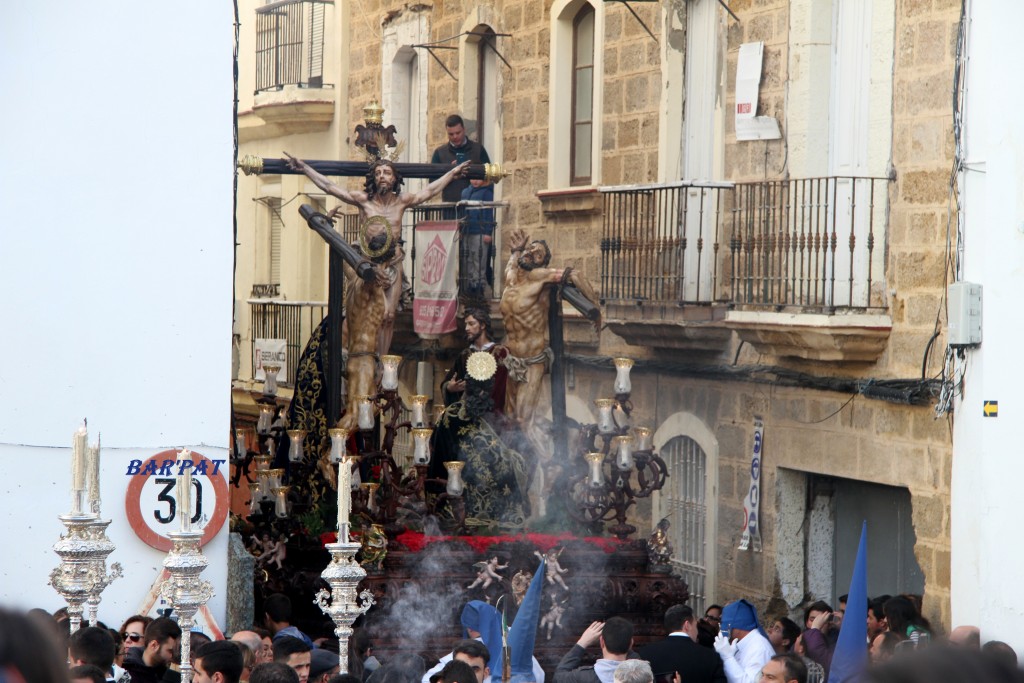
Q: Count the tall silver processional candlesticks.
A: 4